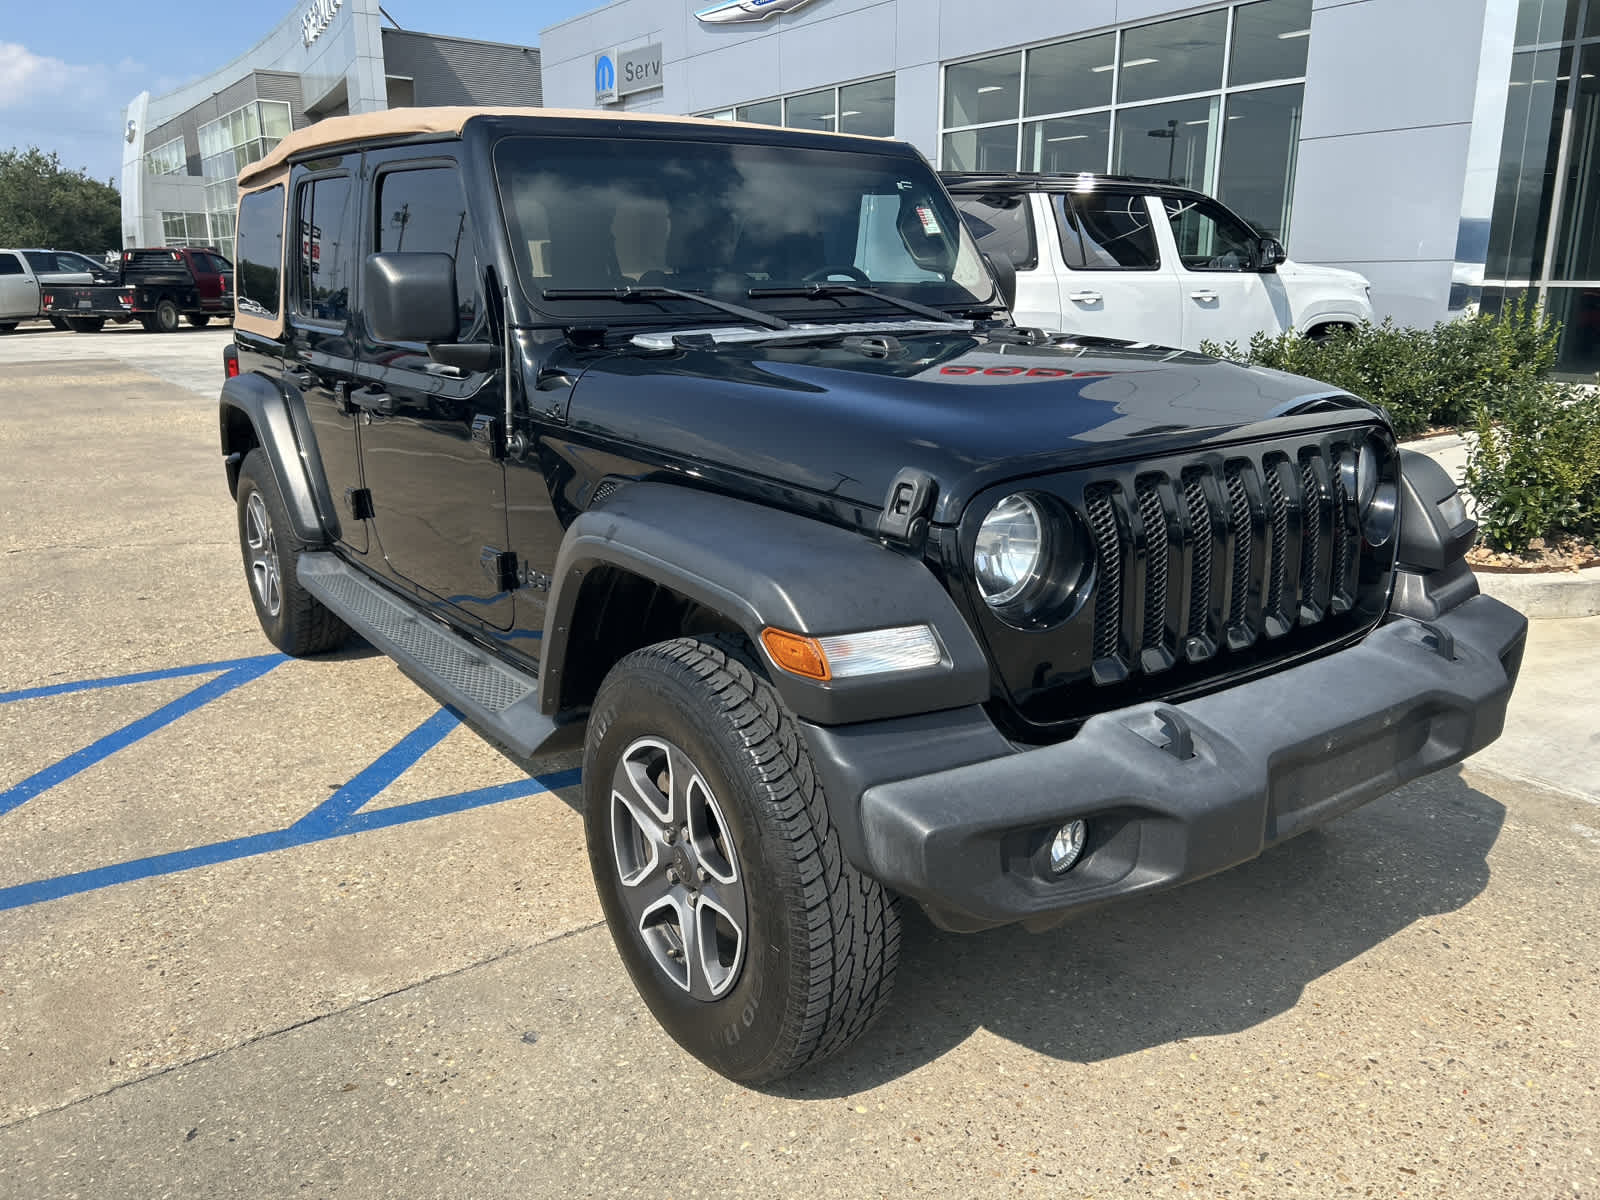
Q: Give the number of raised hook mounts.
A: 2